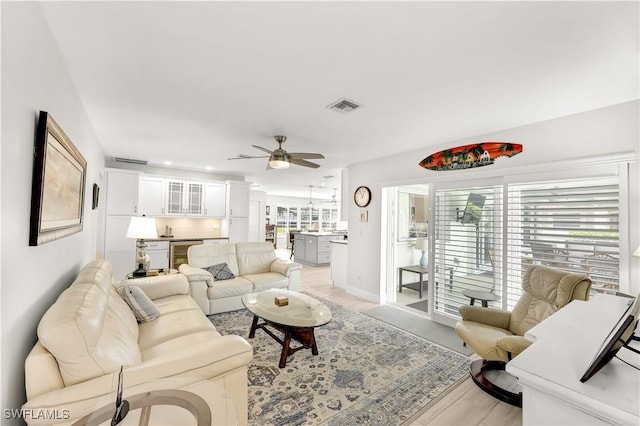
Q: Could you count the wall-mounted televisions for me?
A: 1